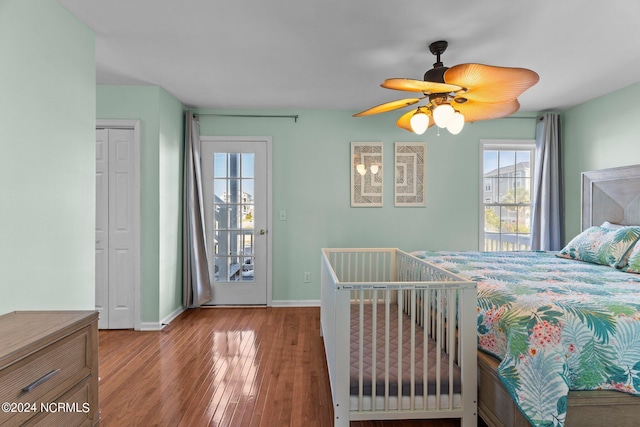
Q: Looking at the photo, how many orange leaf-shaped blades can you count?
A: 5